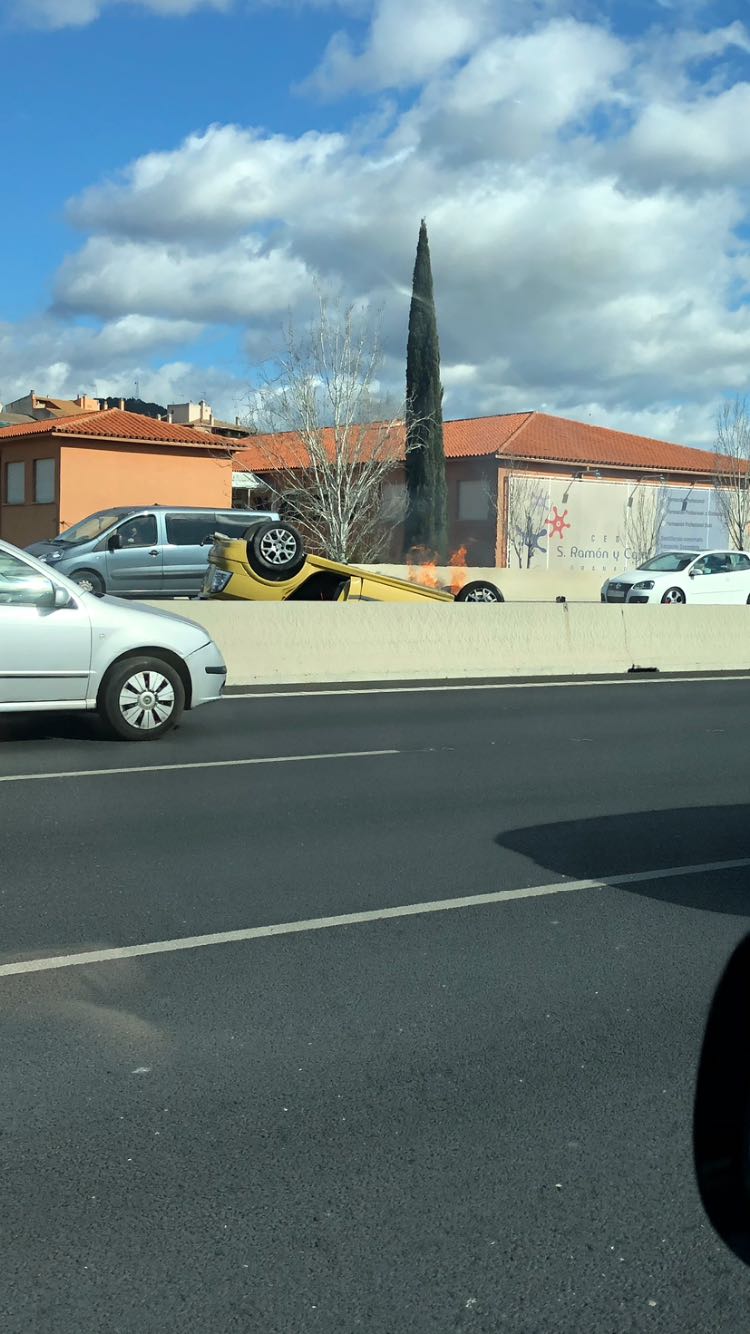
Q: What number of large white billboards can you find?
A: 1